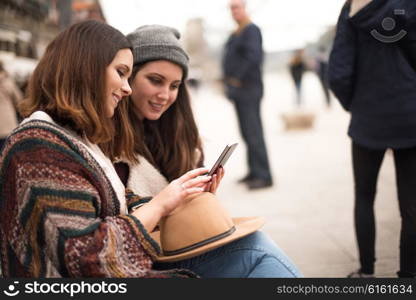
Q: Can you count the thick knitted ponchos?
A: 1